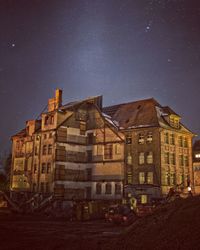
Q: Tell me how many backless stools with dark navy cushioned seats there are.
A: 0